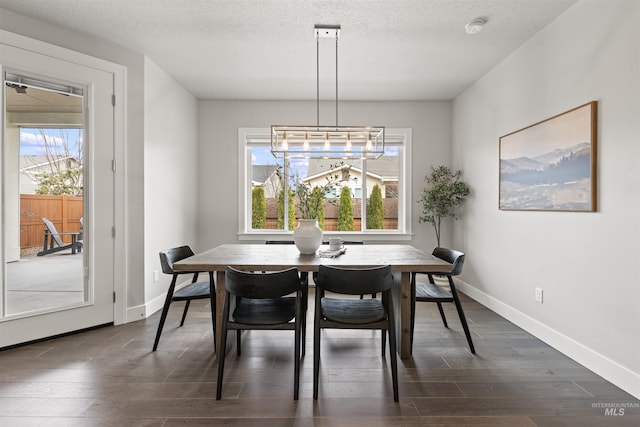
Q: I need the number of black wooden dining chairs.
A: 6